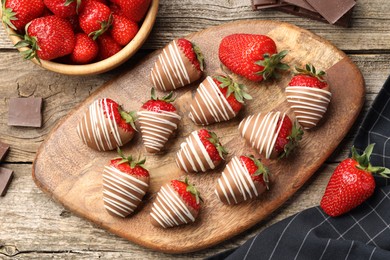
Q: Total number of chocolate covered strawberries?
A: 10